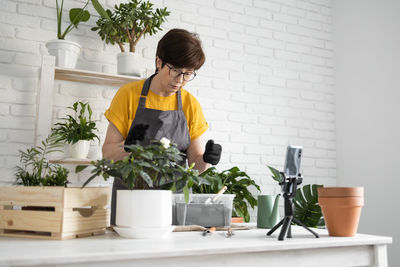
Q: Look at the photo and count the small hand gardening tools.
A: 3